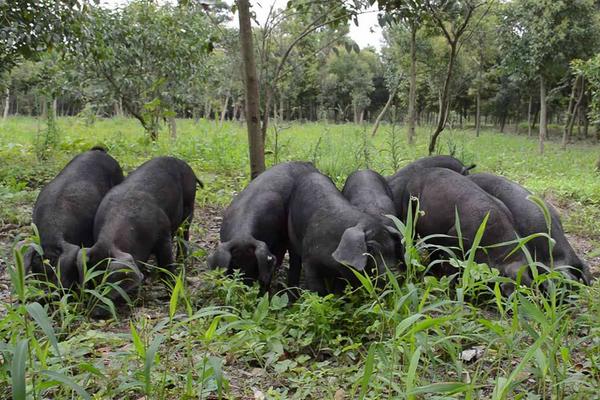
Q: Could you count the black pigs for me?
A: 8